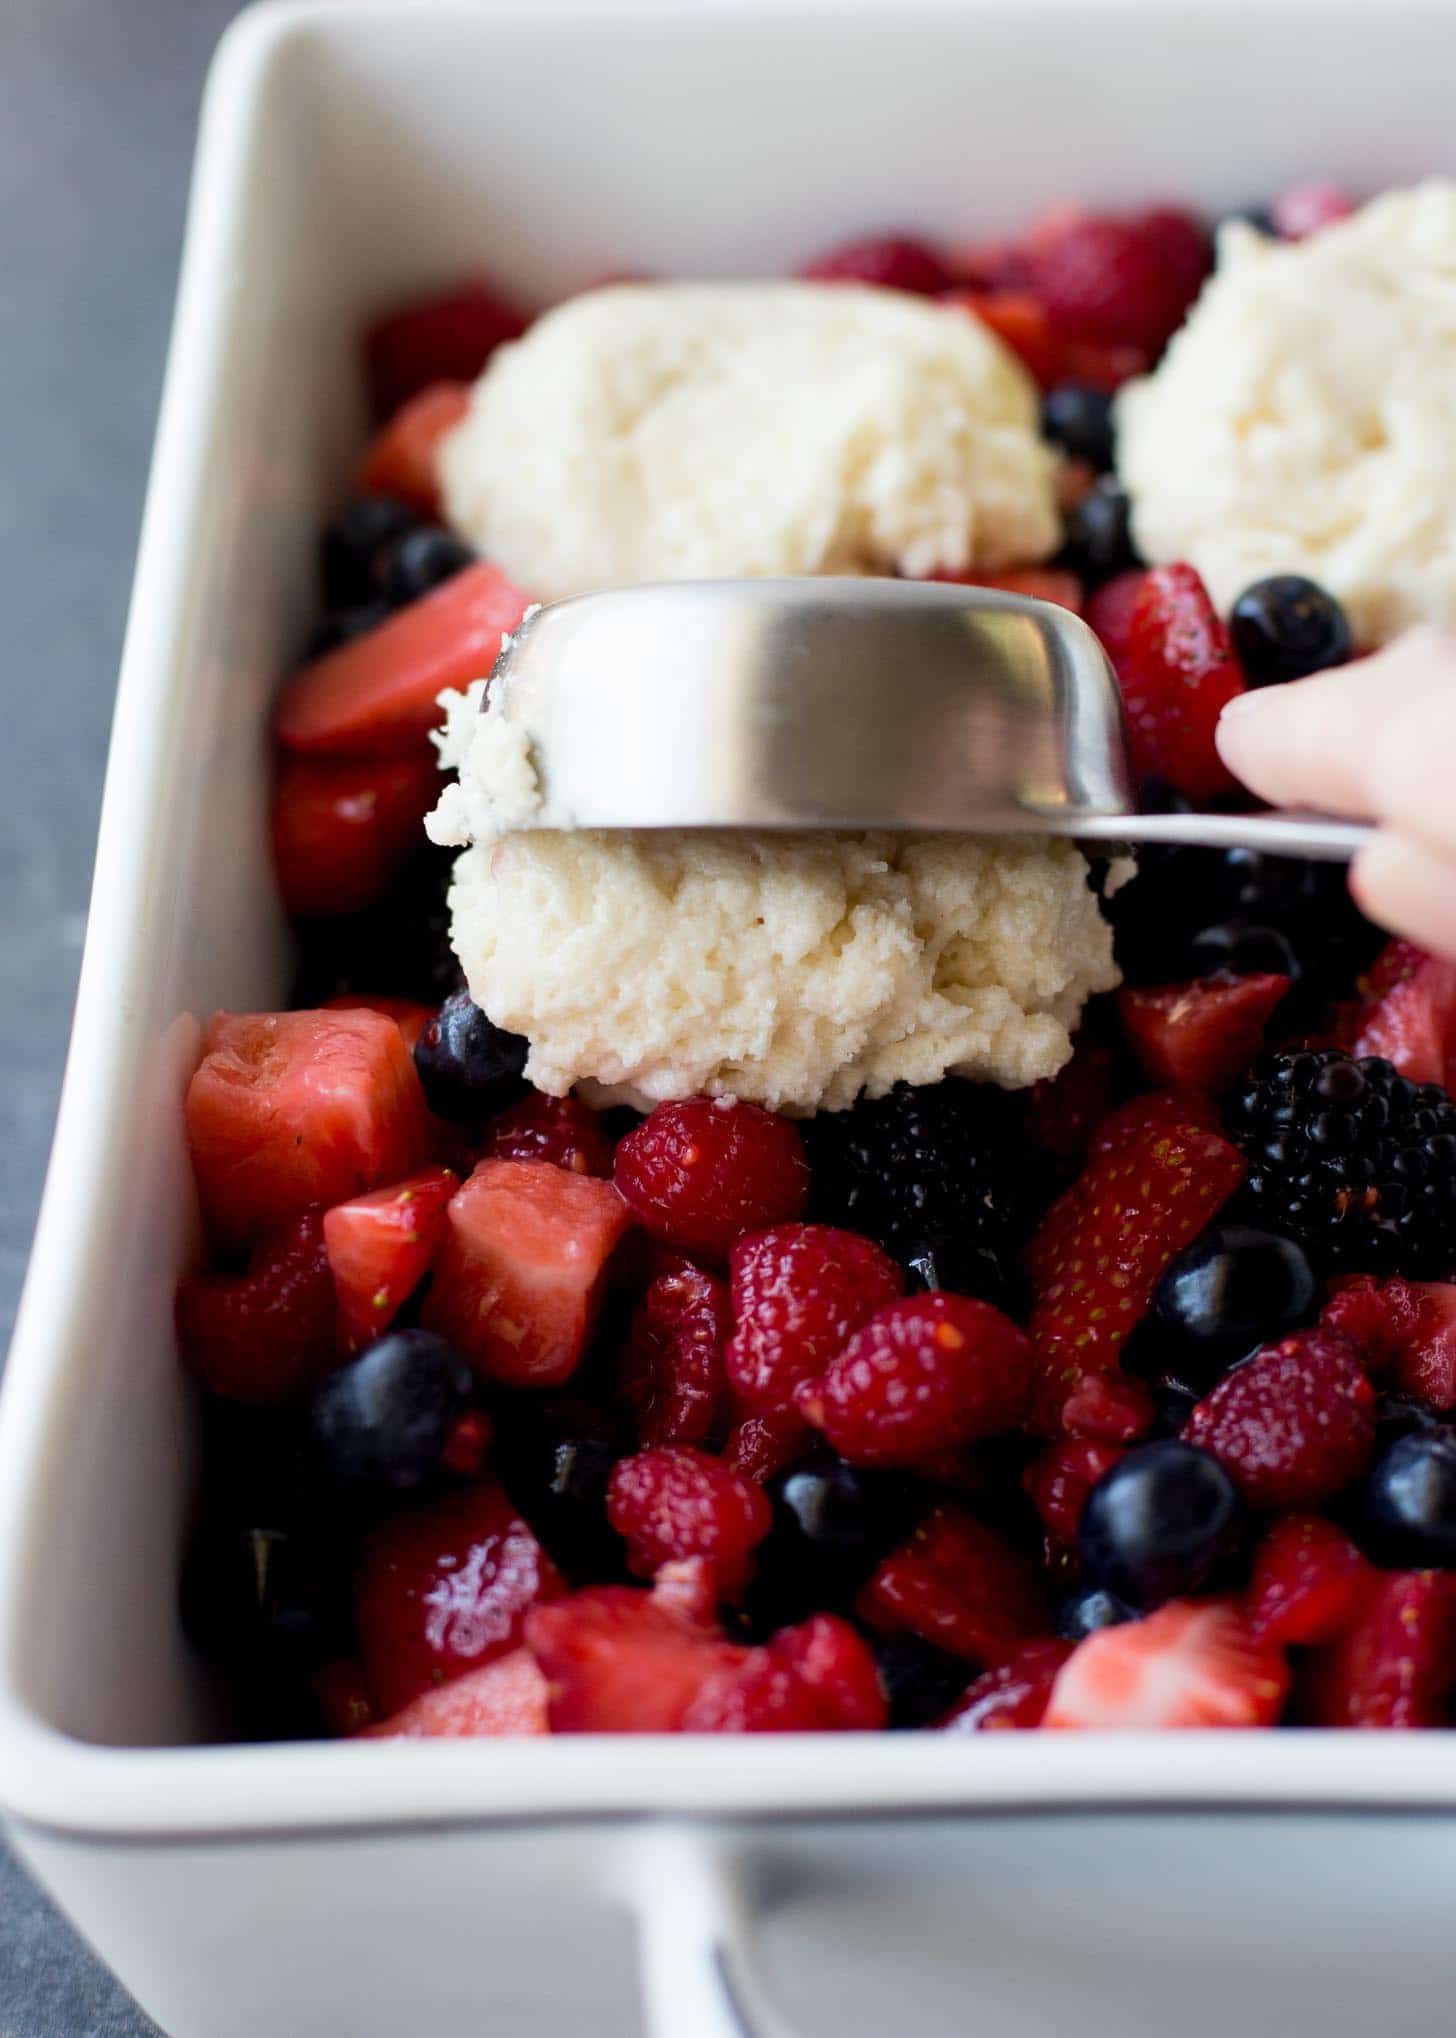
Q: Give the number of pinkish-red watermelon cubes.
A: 0